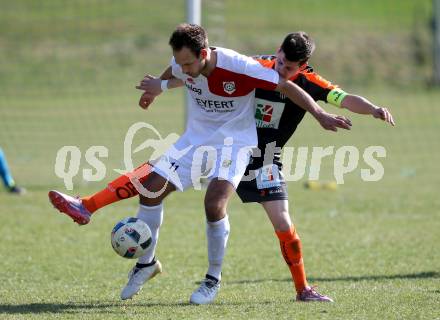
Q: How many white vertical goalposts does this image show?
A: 1